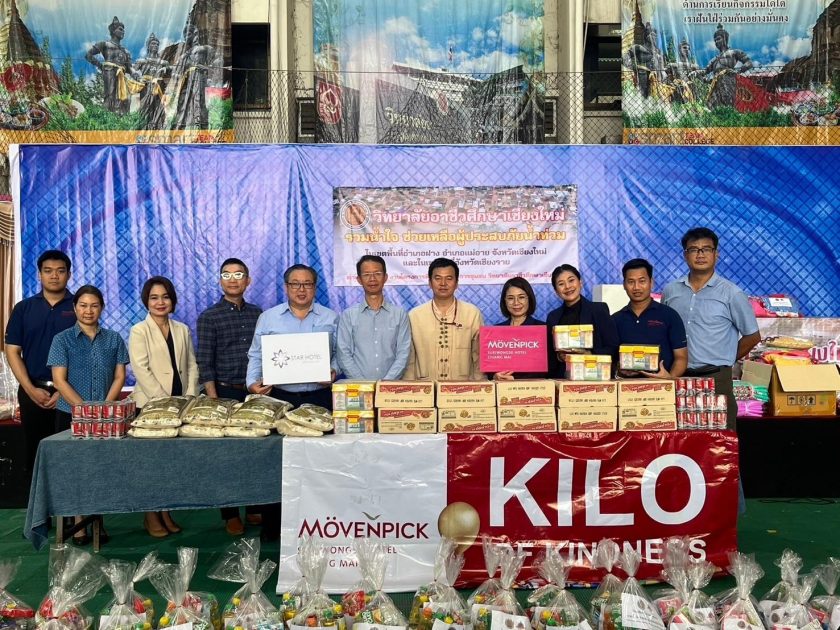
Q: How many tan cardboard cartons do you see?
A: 11